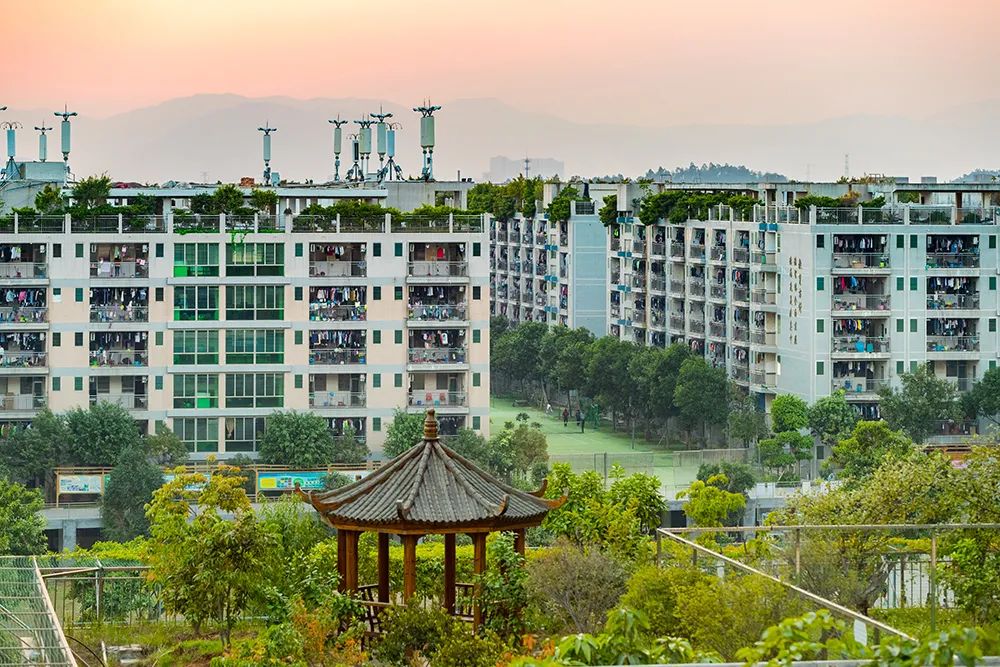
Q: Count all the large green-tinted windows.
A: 10